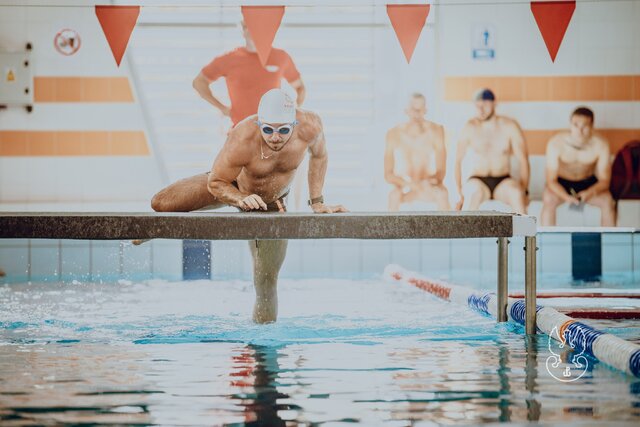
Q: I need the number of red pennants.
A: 4